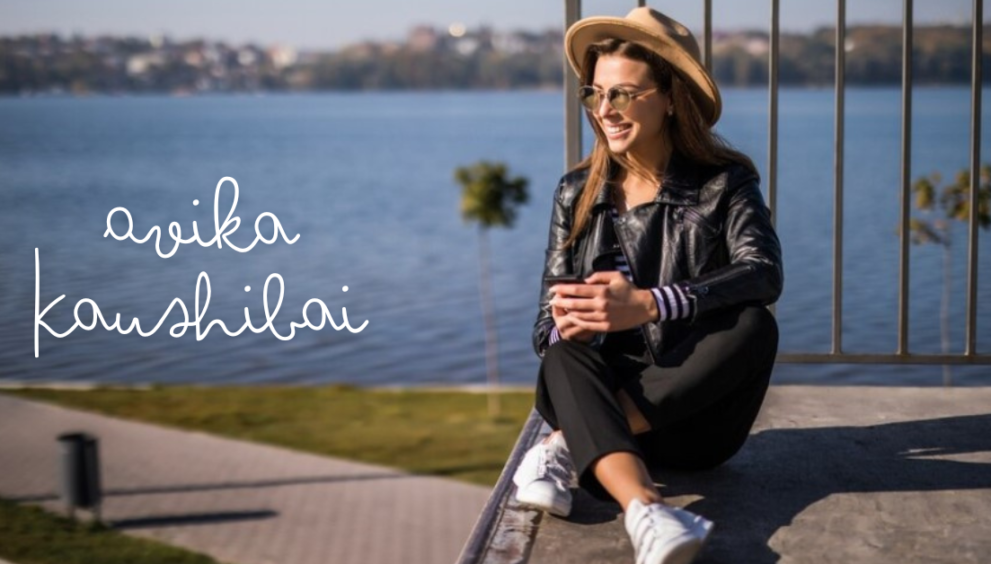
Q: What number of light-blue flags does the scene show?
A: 0